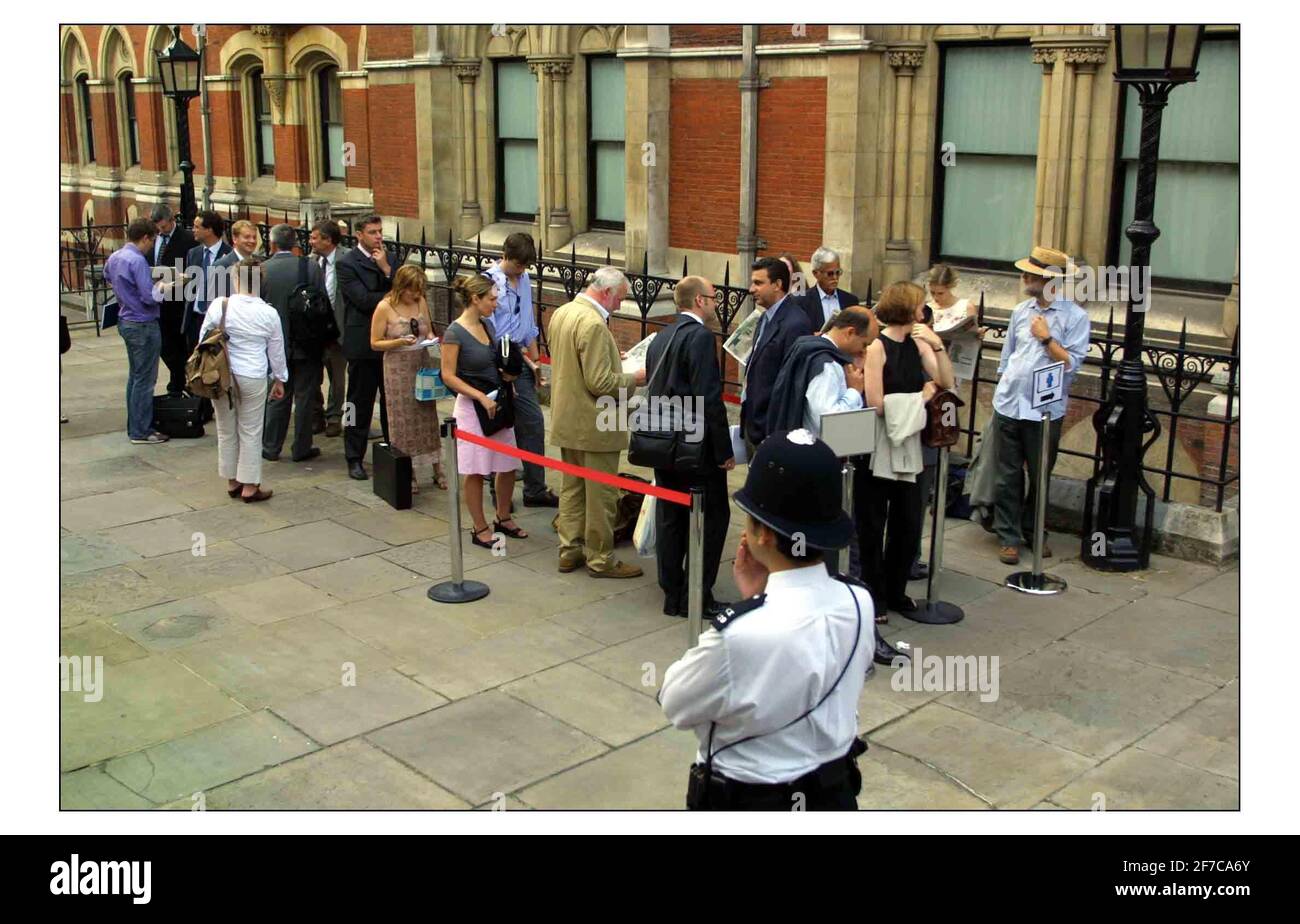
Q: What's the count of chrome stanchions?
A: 5